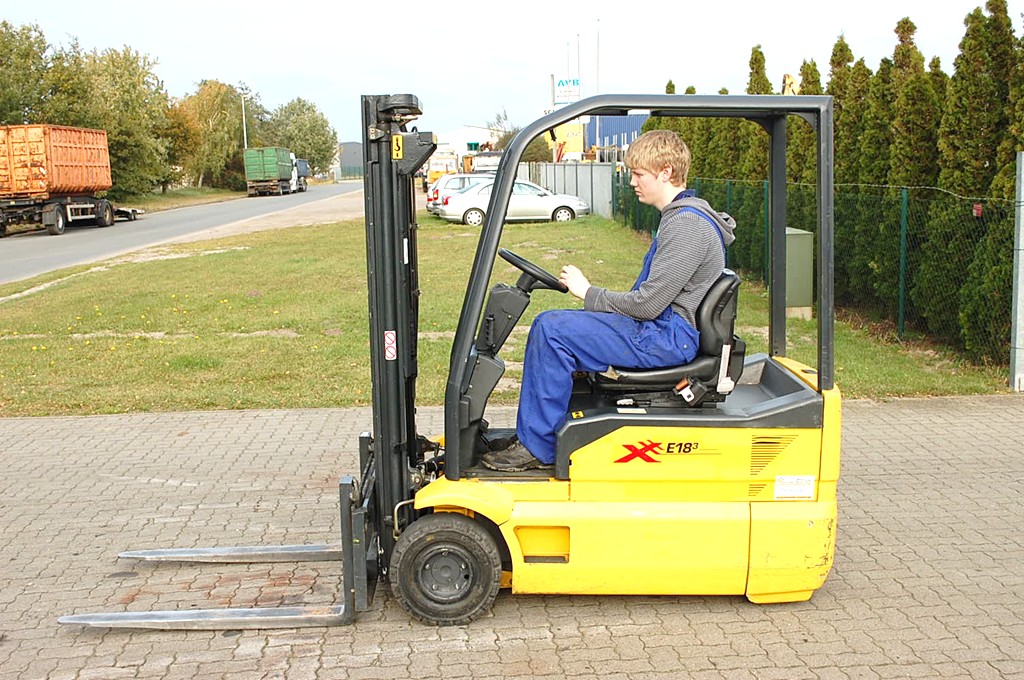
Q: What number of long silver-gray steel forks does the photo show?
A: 2